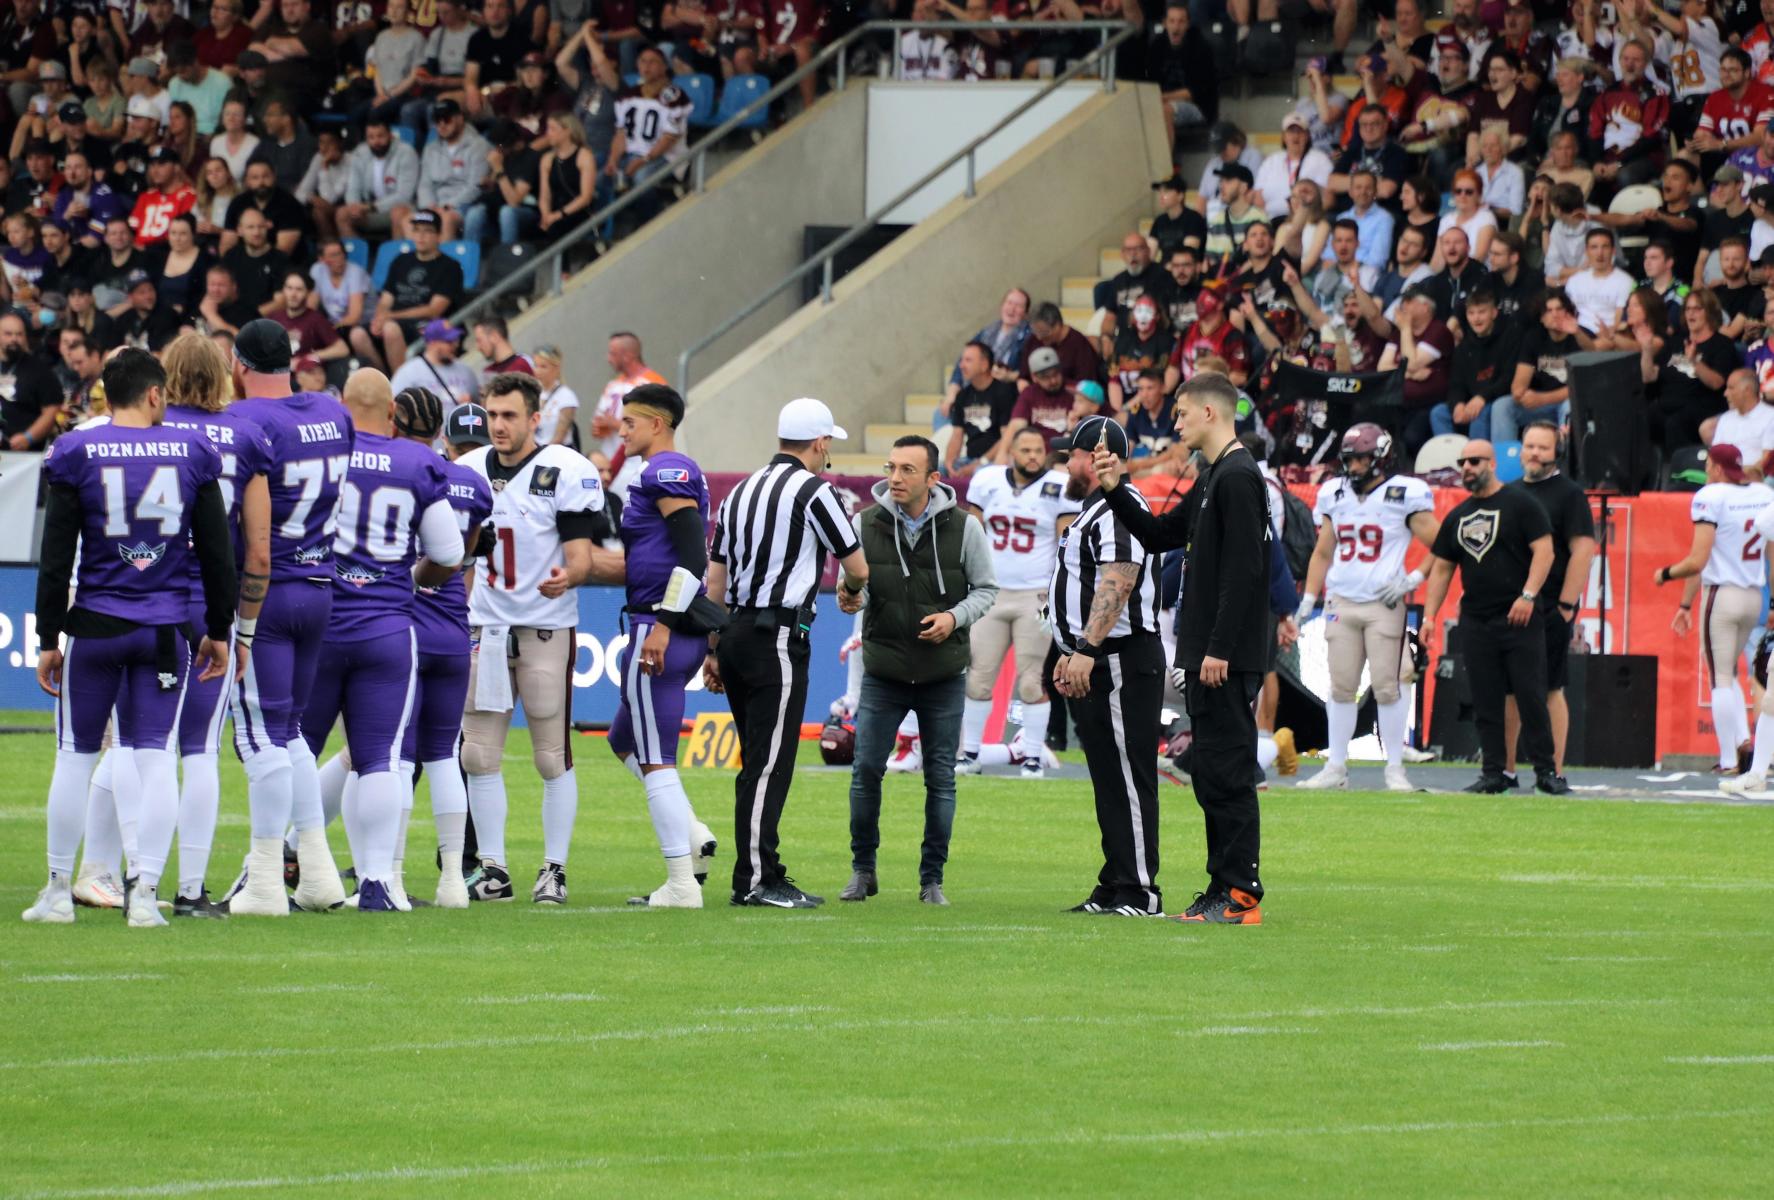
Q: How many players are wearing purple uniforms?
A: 6